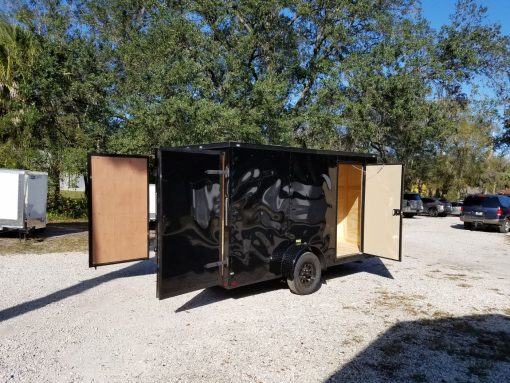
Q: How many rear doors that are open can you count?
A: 2